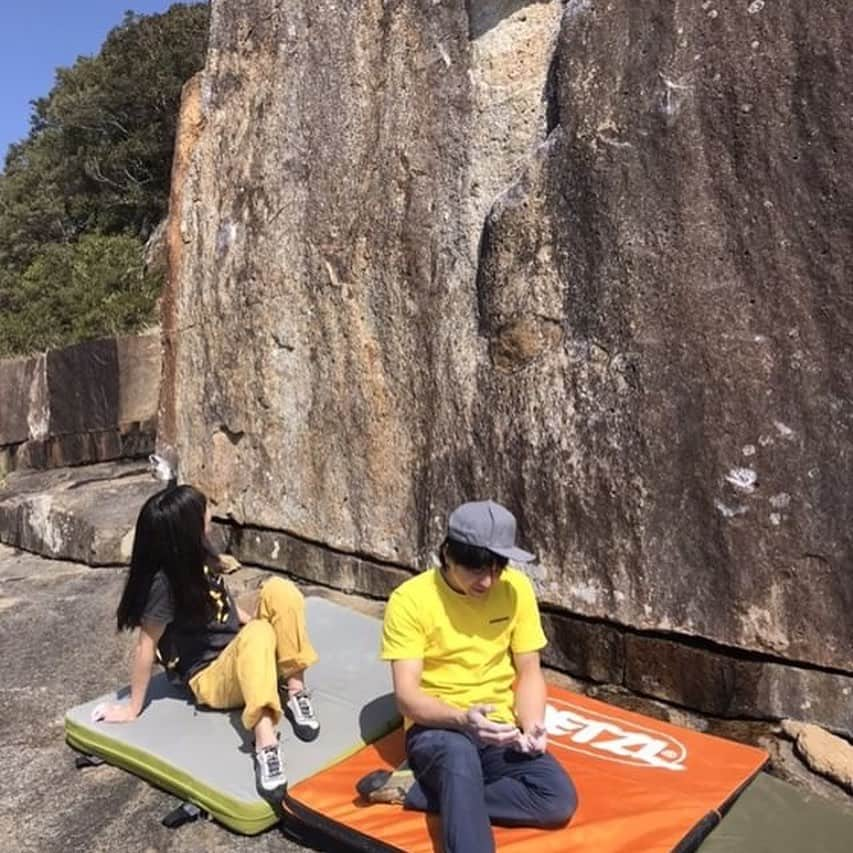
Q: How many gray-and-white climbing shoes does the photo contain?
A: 2